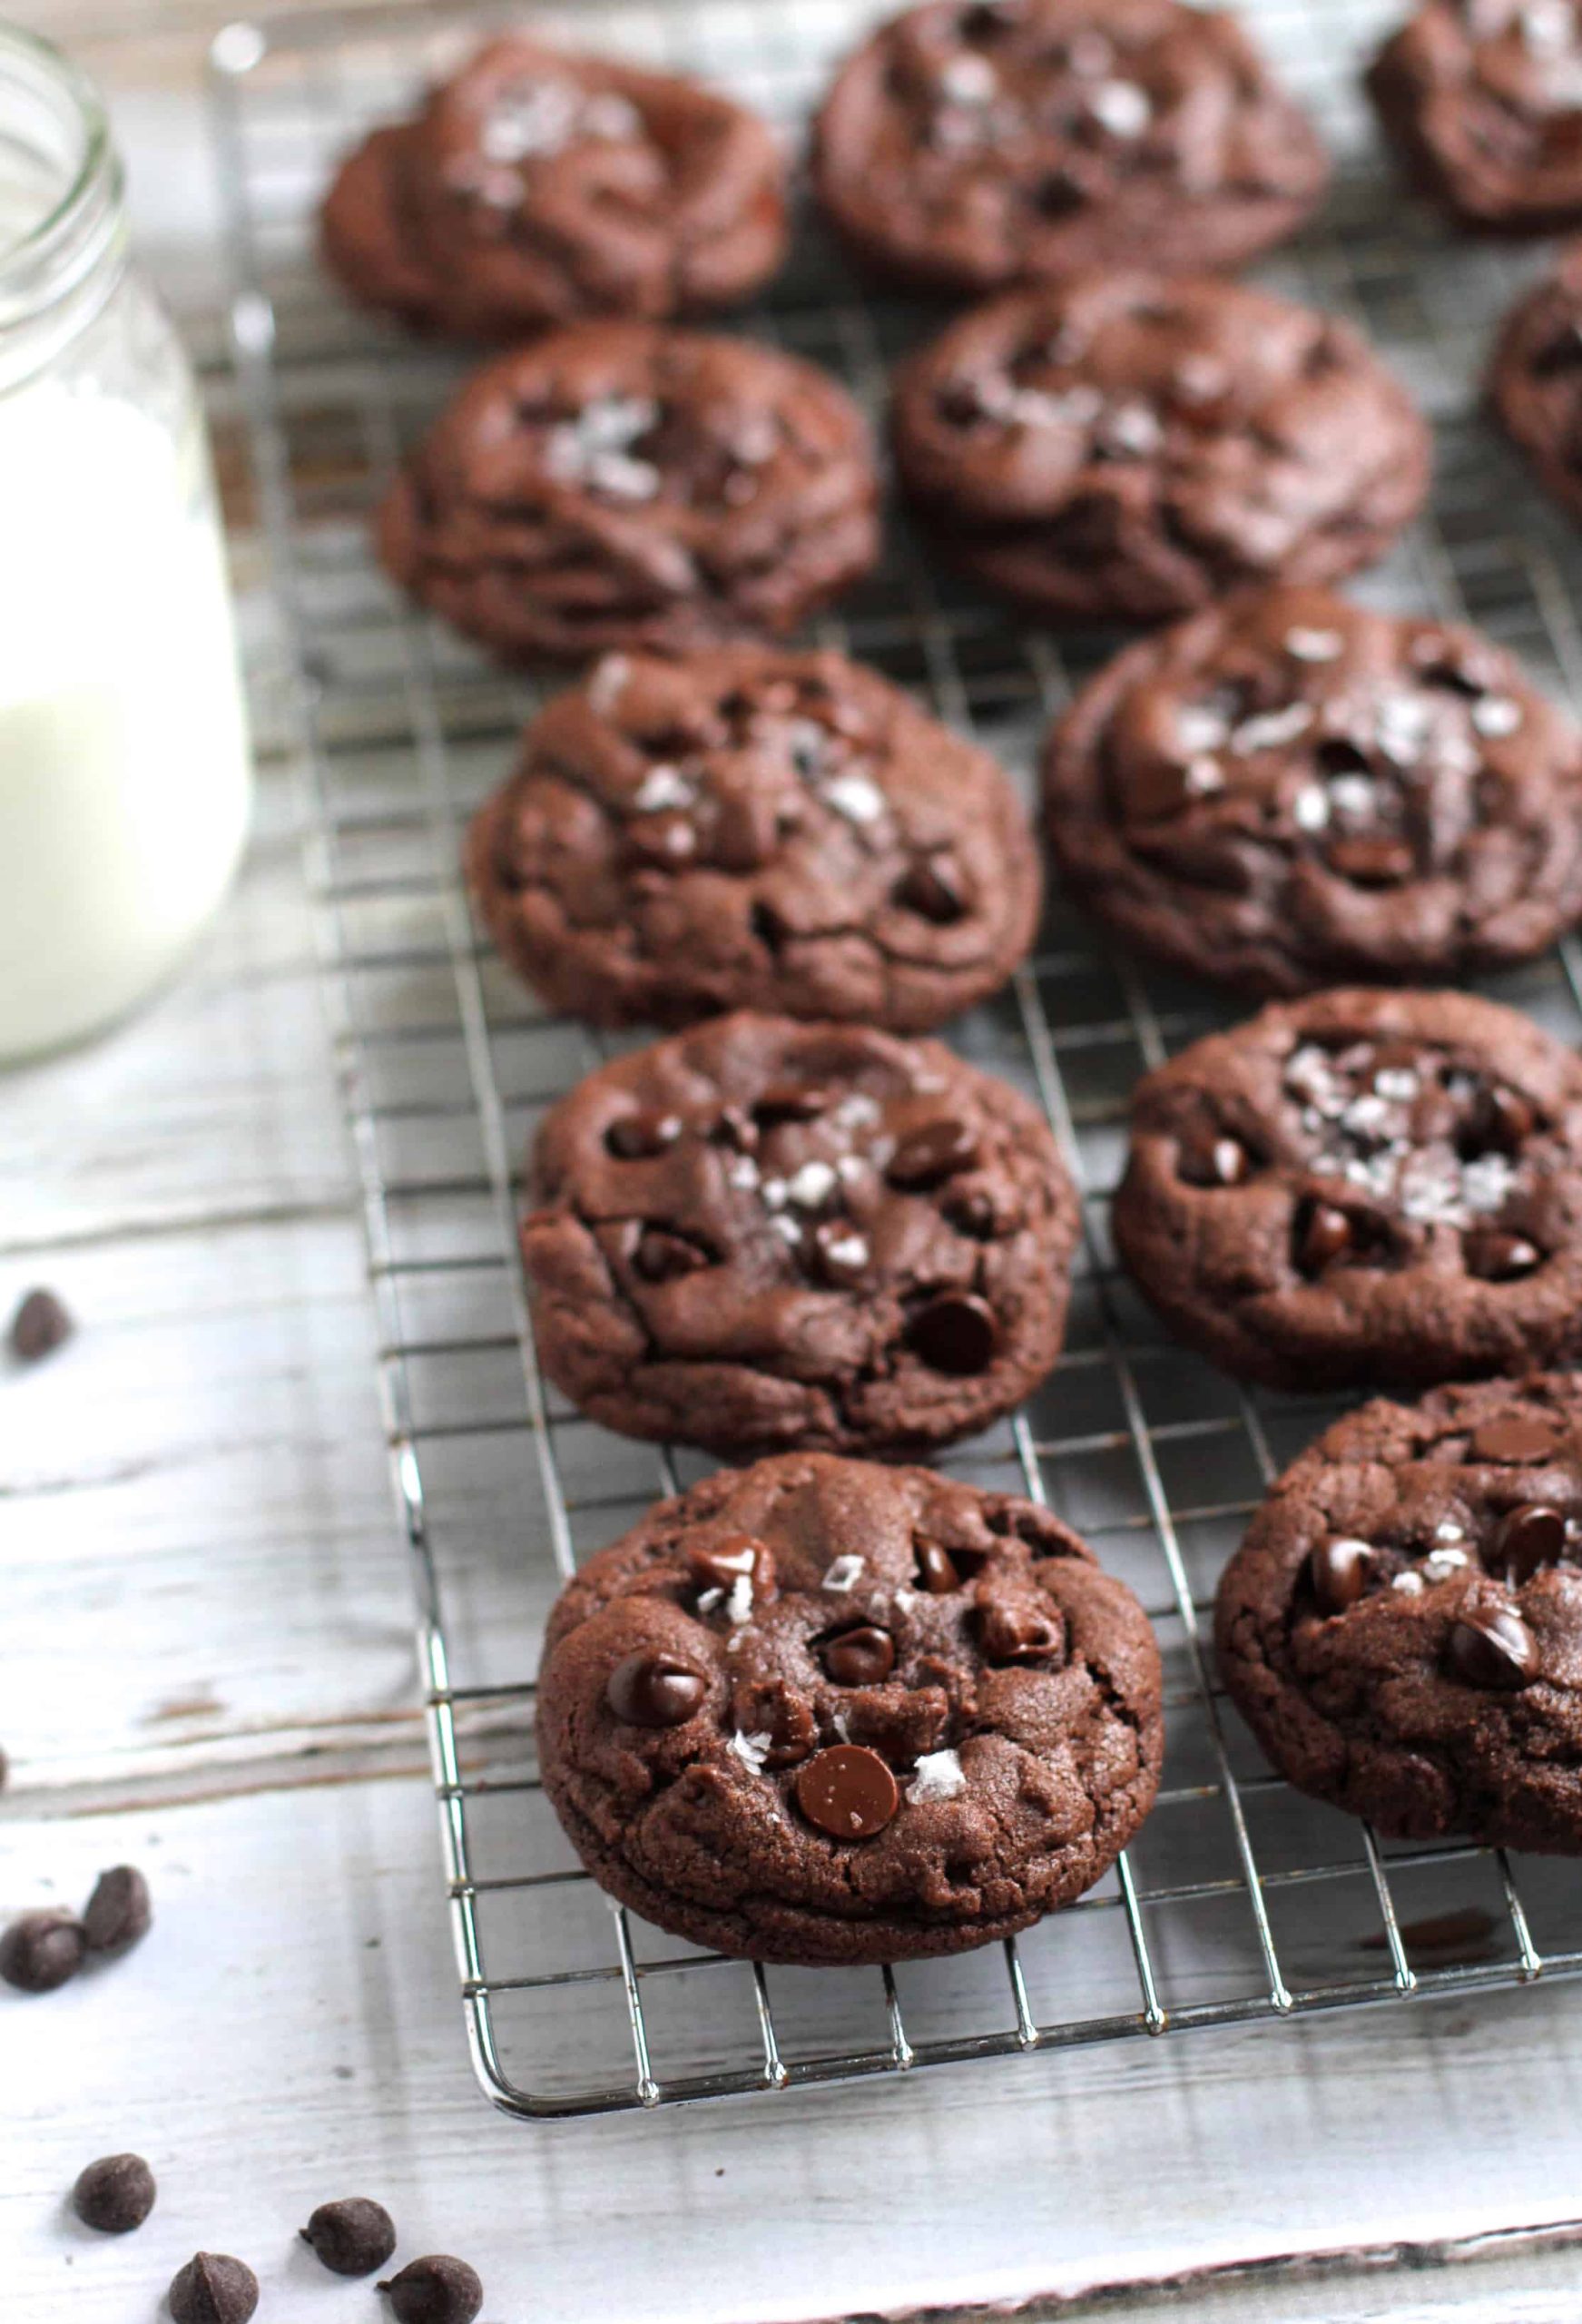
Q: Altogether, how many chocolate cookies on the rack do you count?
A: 12